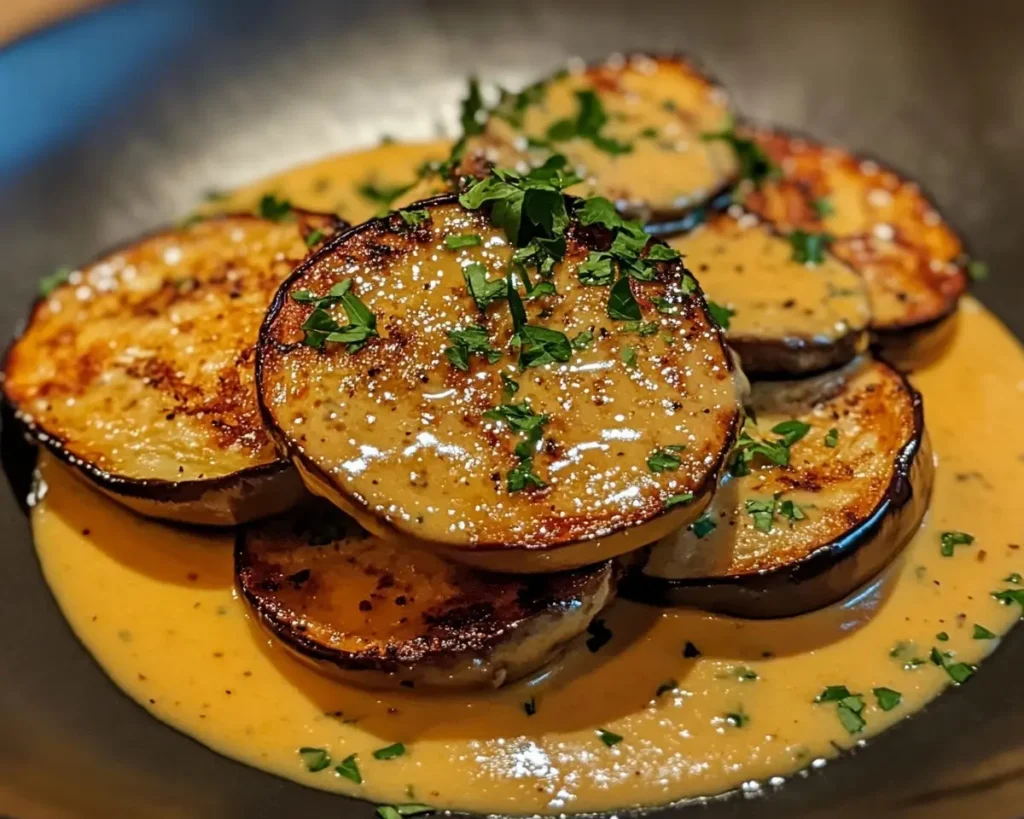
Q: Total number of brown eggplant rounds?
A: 7